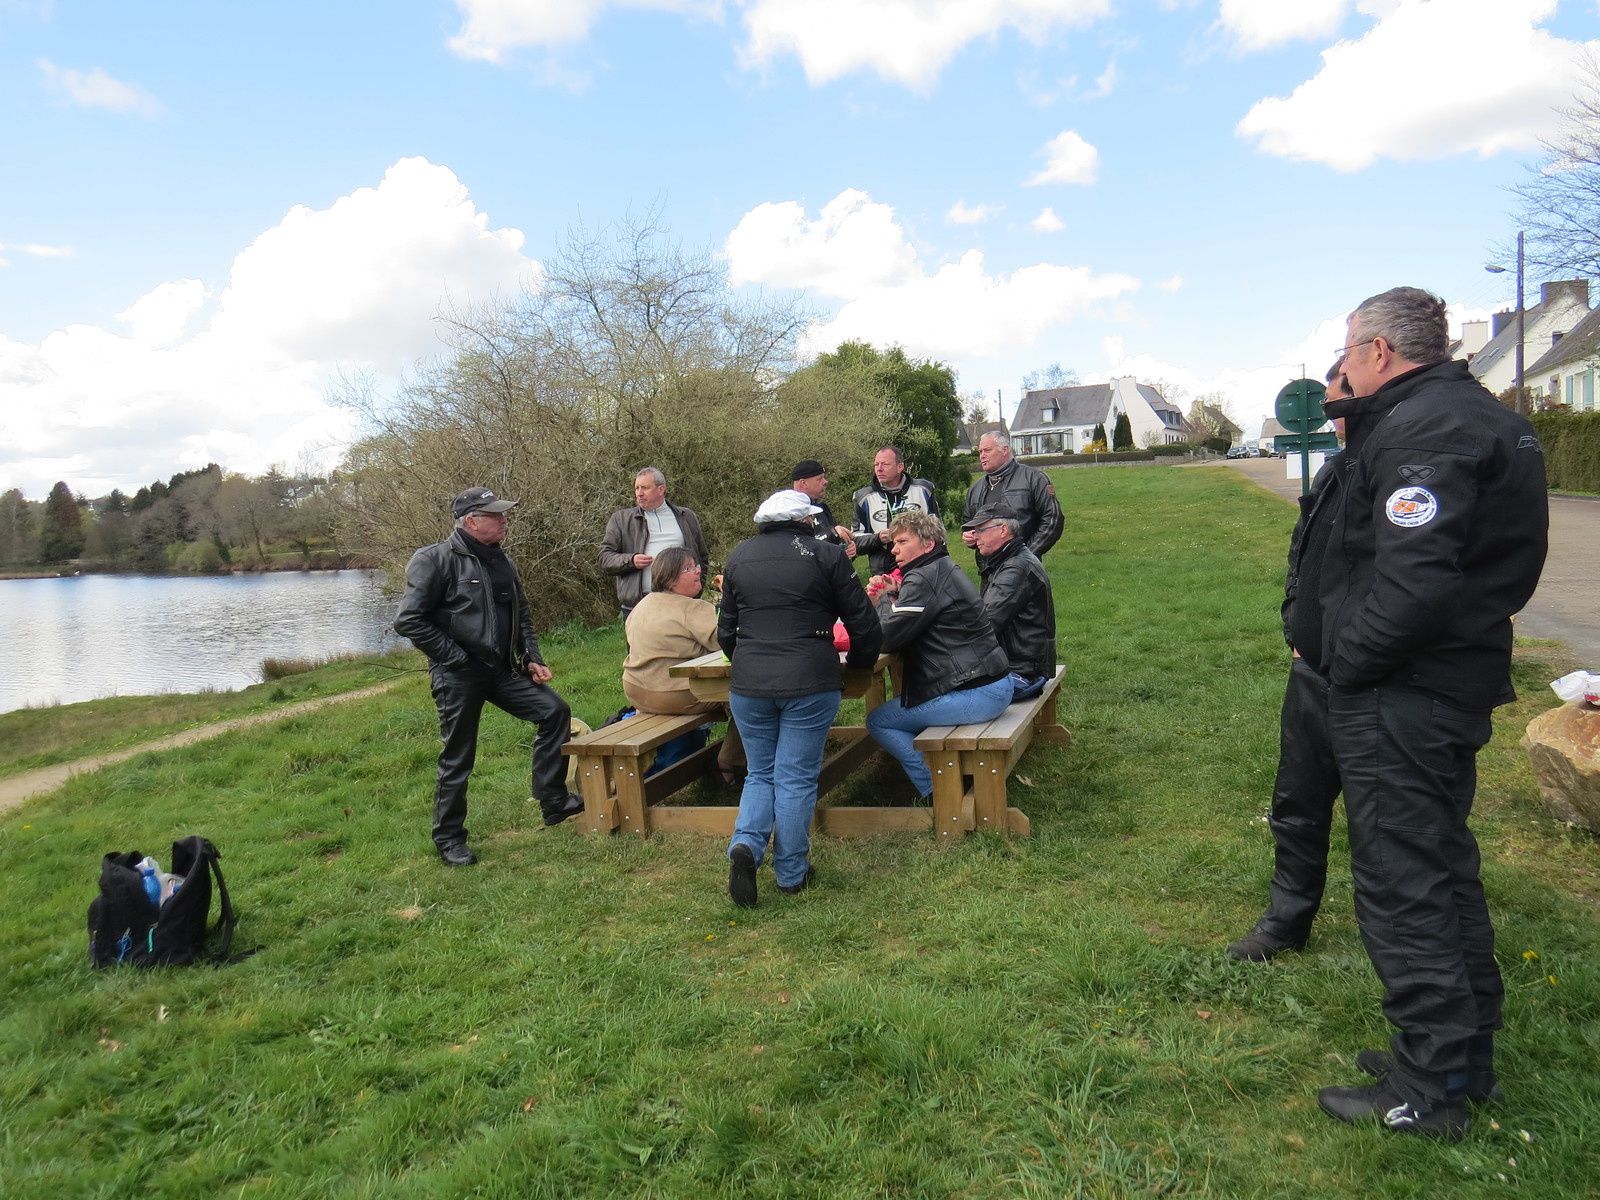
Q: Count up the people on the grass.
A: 11